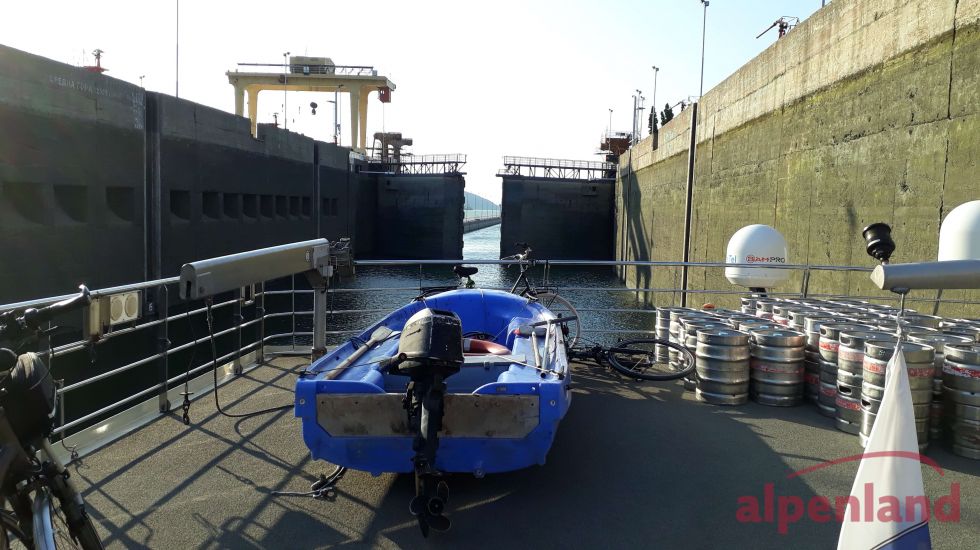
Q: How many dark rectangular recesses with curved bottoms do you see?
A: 13